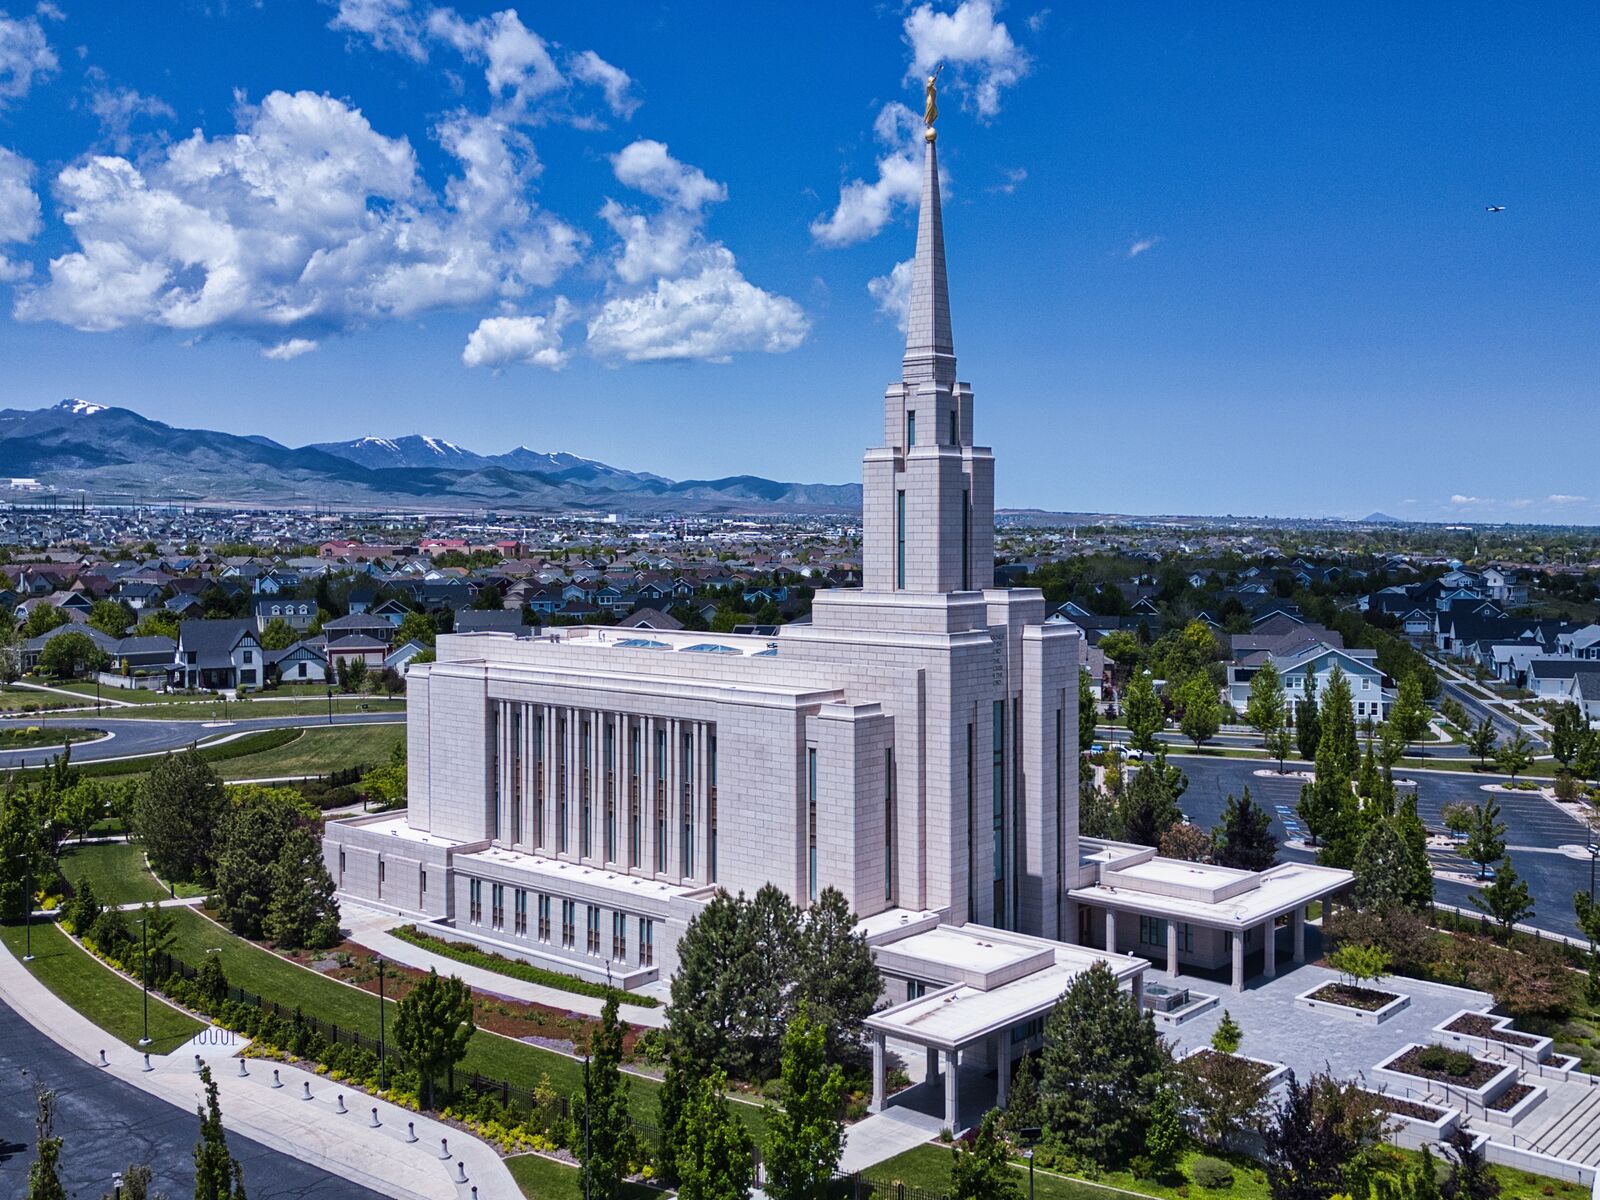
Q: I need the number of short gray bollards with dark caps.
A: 12